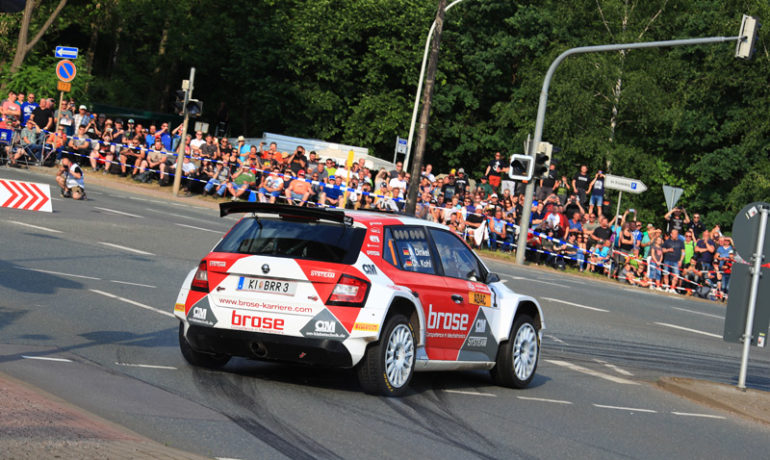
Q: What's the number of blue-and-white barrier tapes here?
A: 2